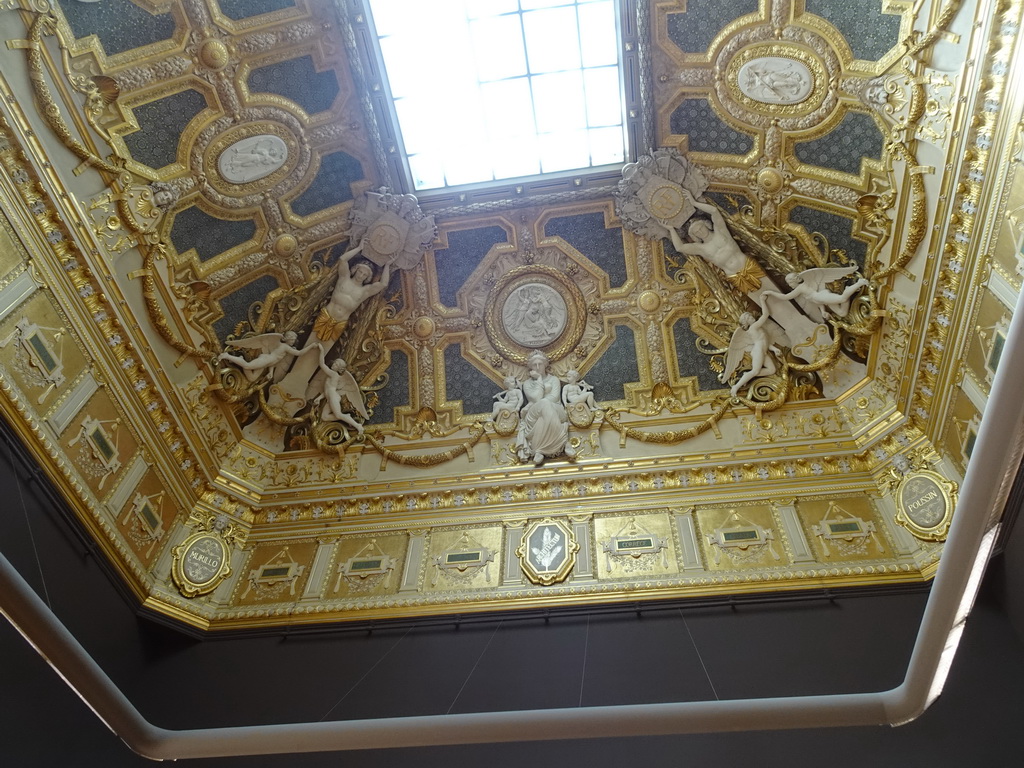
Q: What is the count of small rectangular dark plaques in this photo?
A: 11